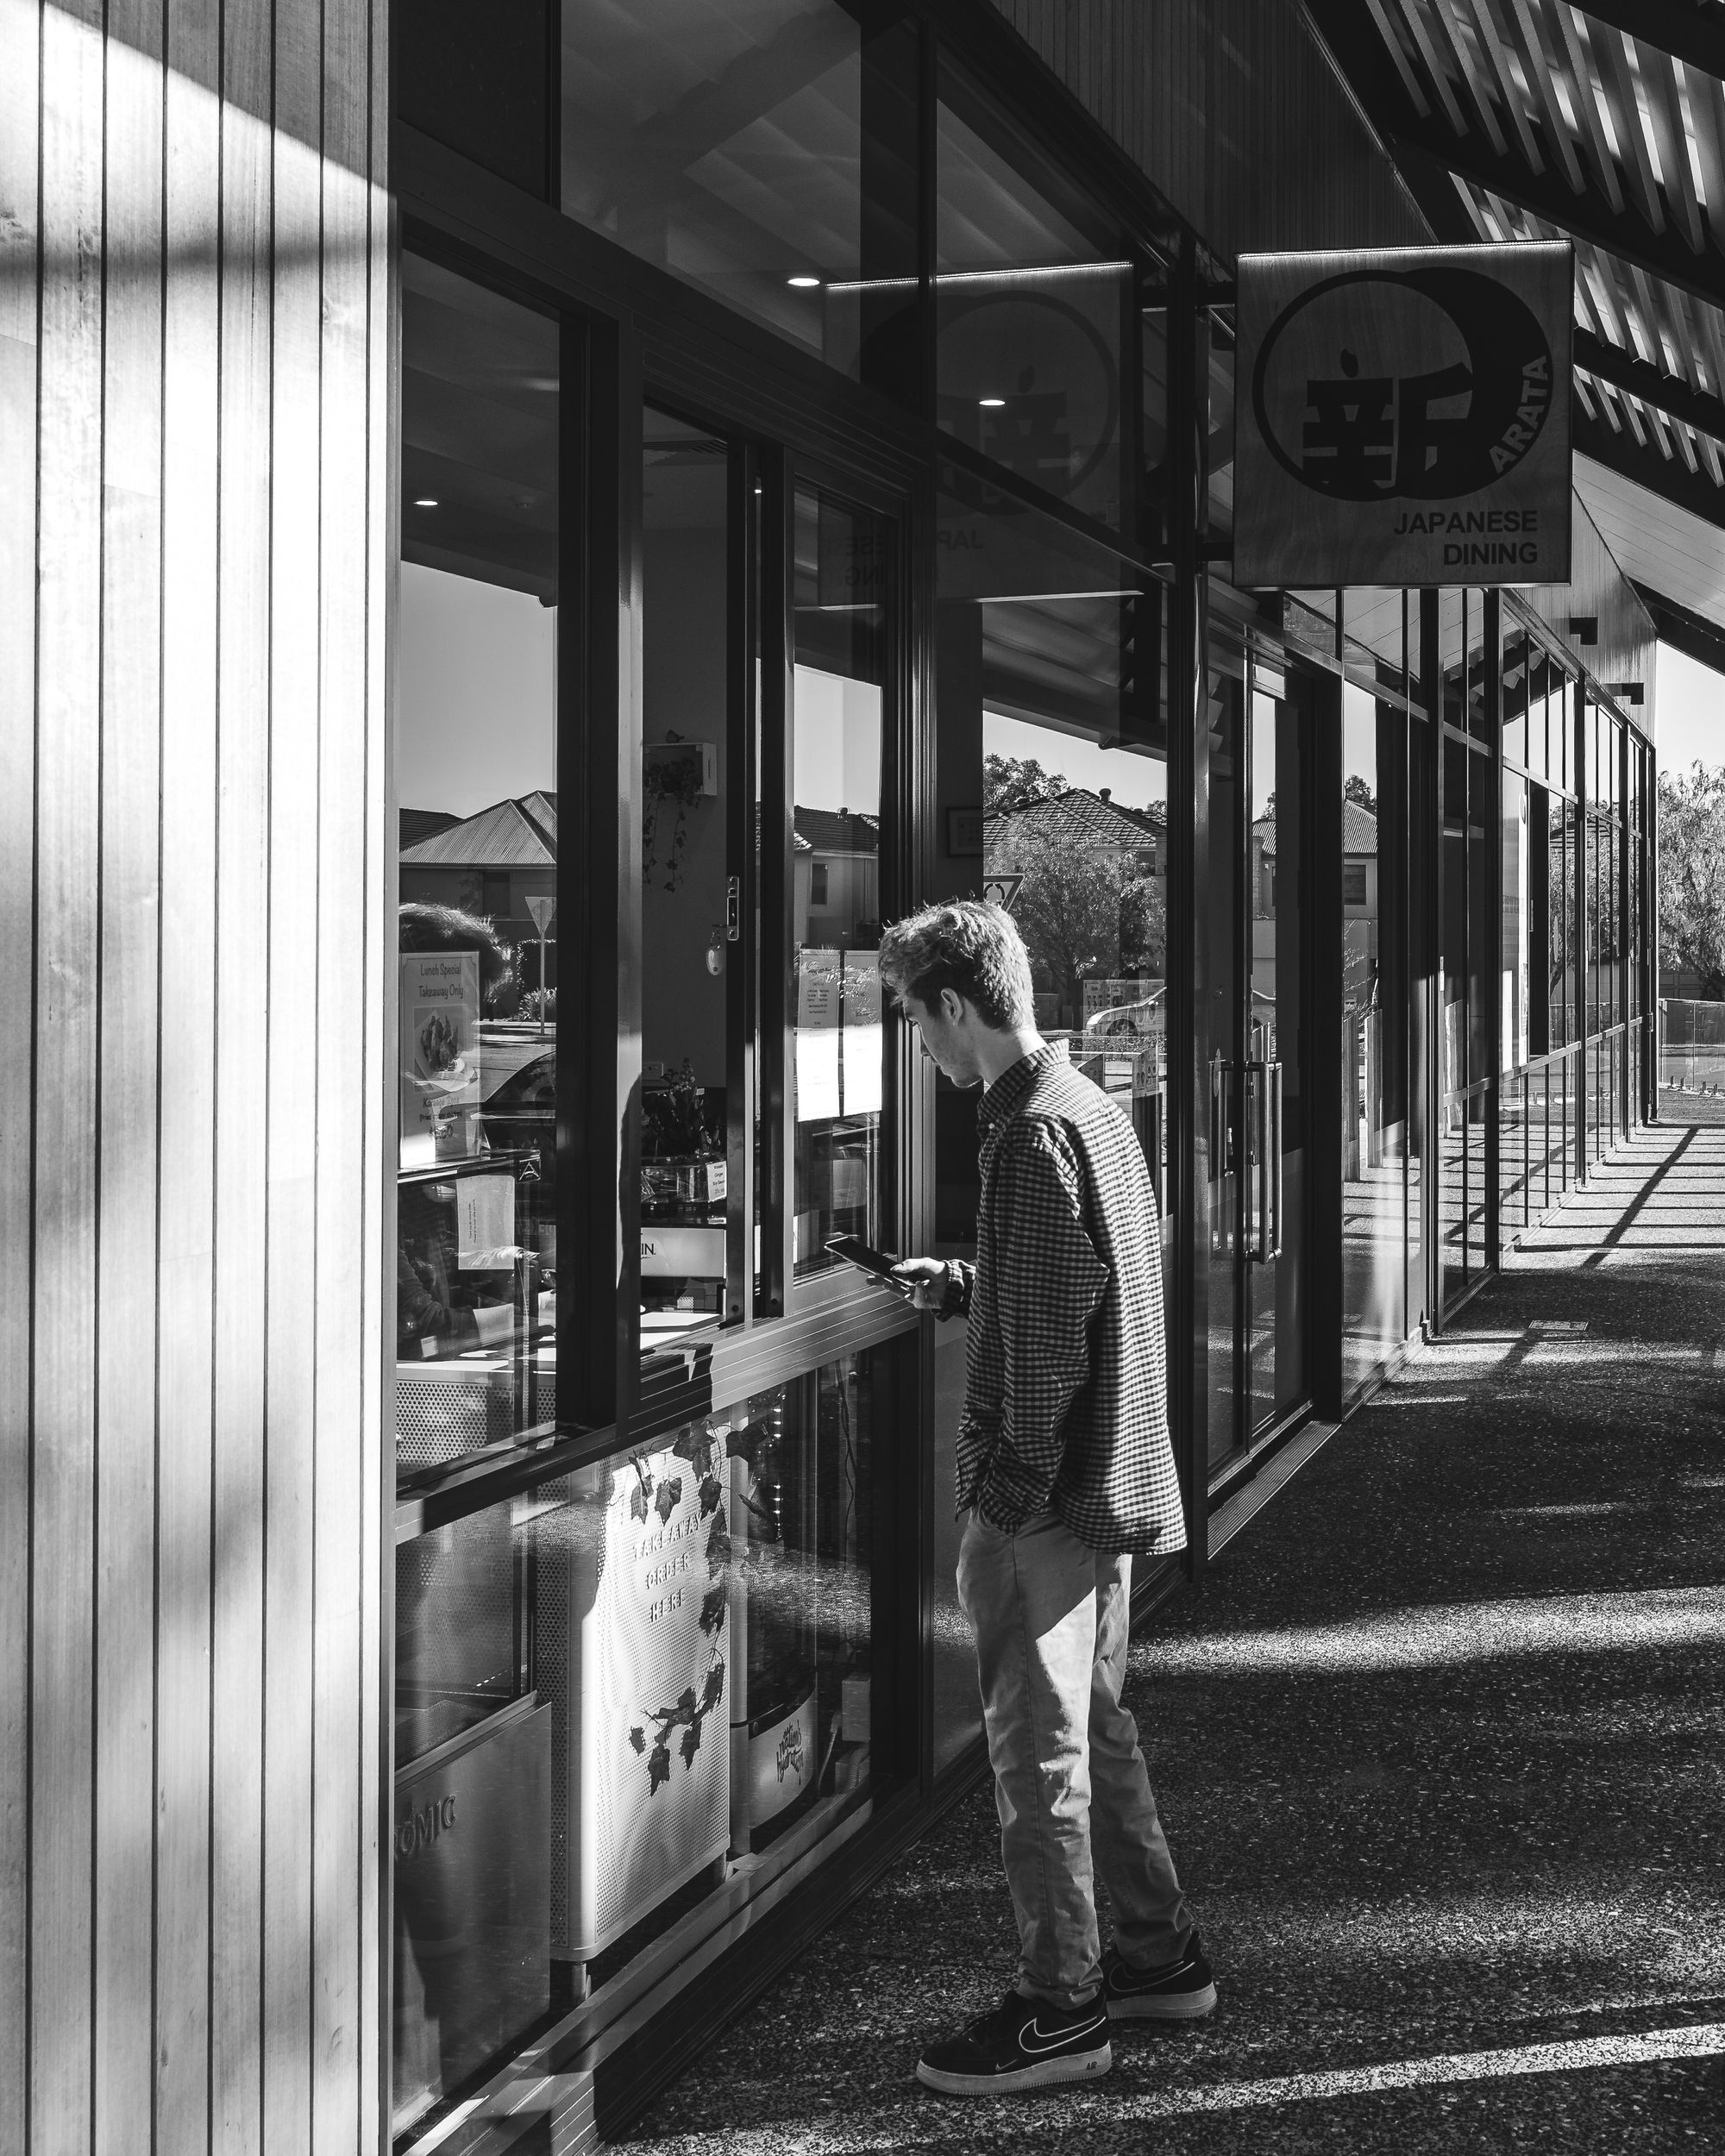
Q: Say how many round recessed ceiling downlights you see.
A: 3